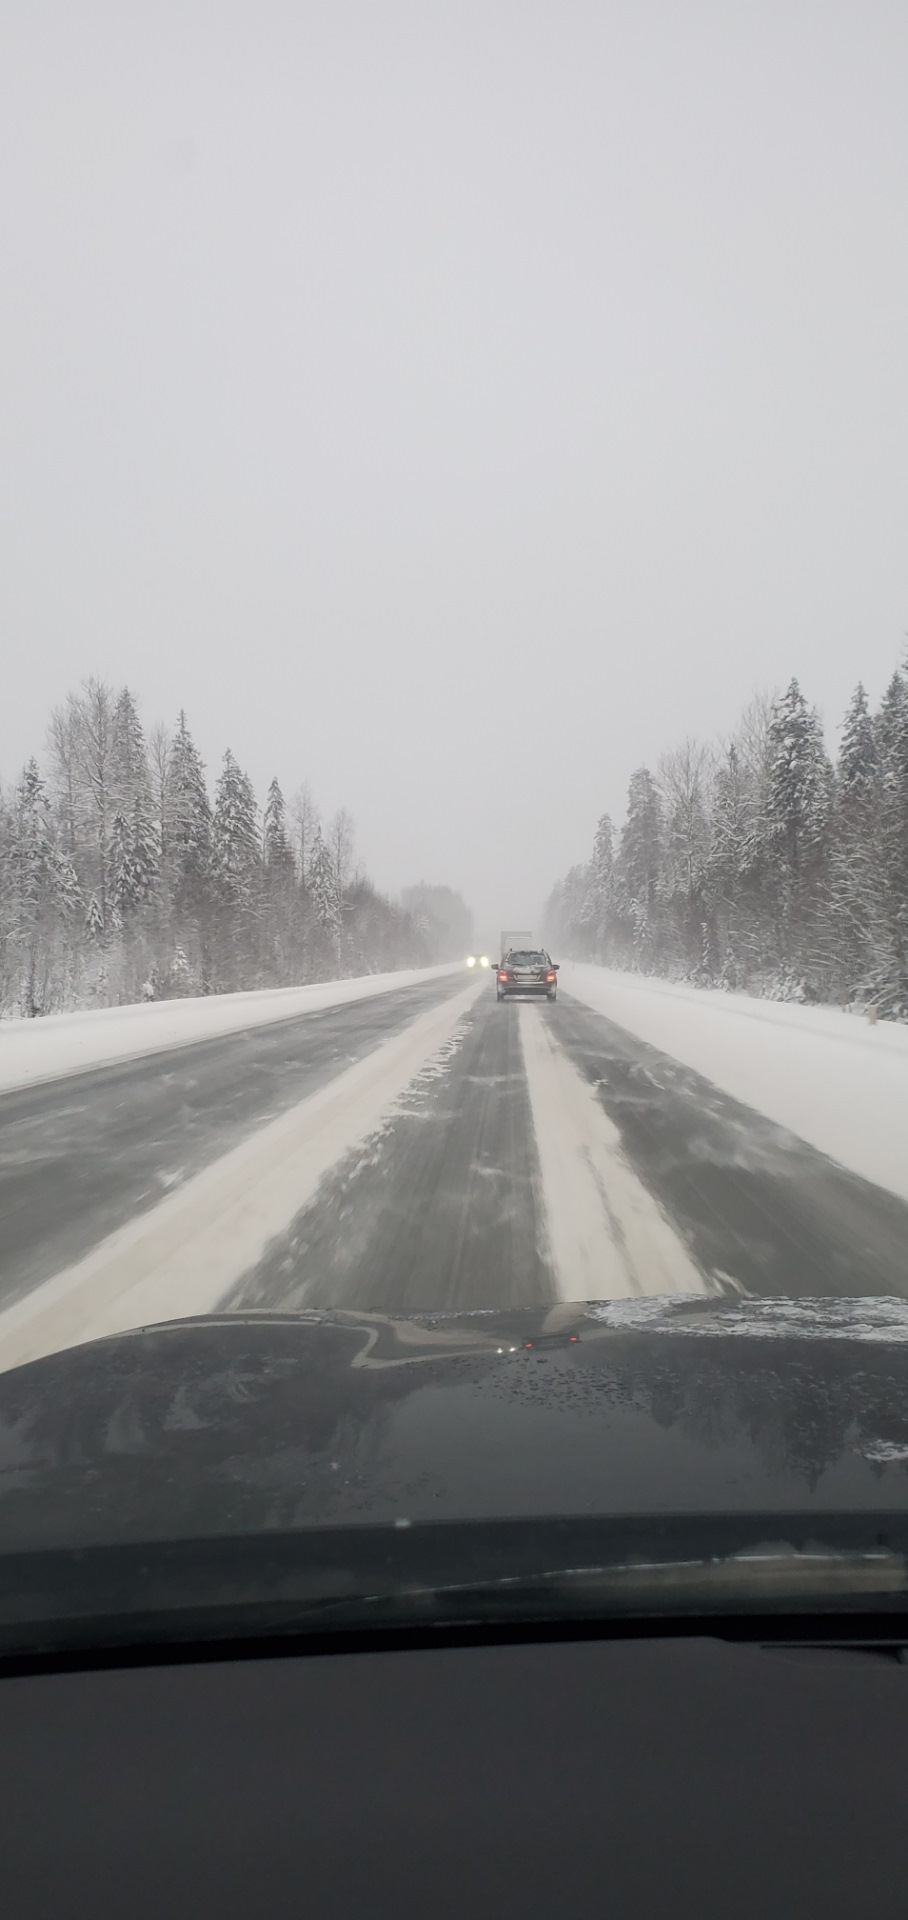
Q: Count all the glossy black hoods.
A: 1